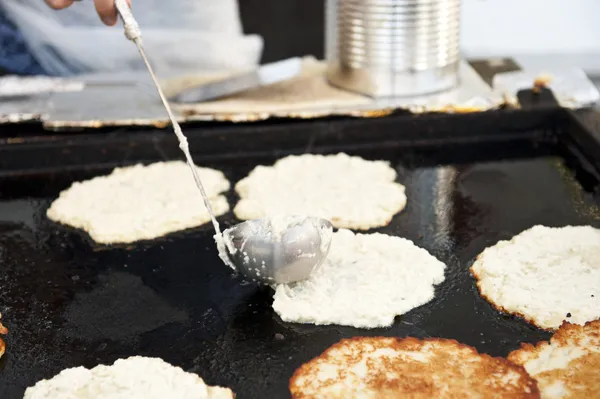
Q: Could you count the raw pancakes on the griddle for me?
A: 5